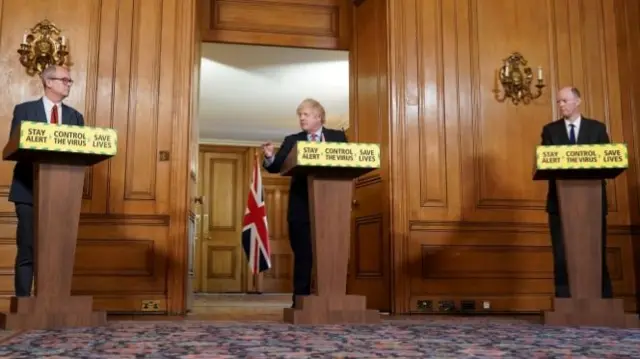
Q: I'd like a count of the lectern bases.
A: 3